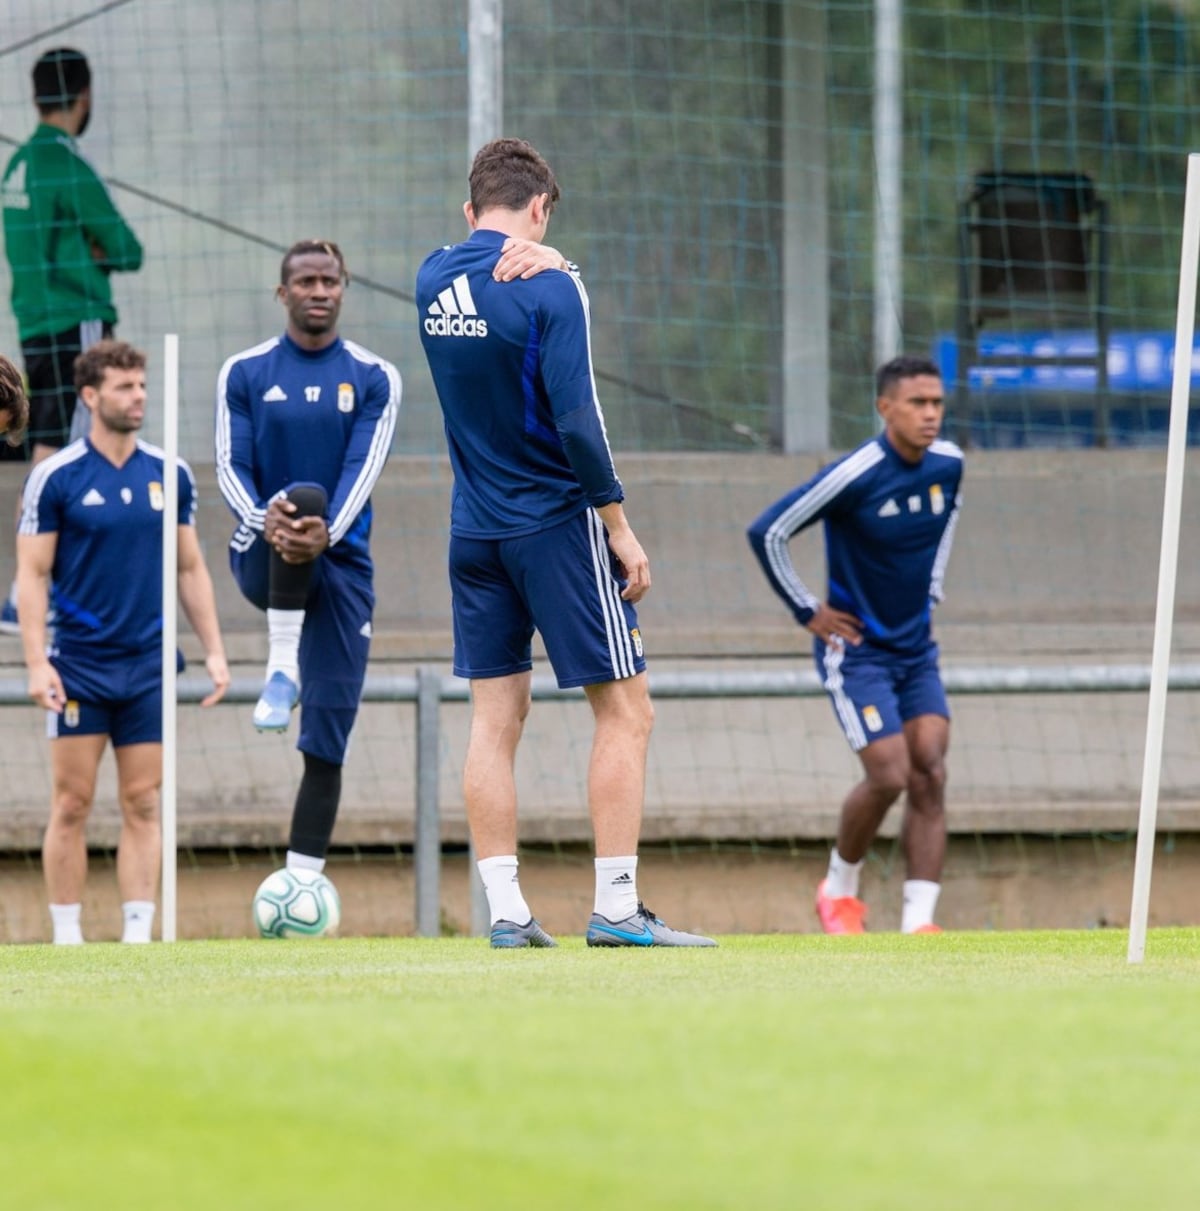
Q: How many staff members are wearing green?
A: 1